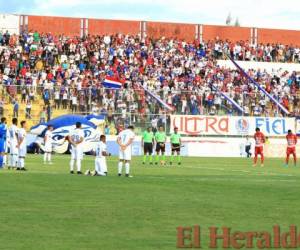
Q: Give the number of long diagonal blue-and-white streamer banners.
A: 3